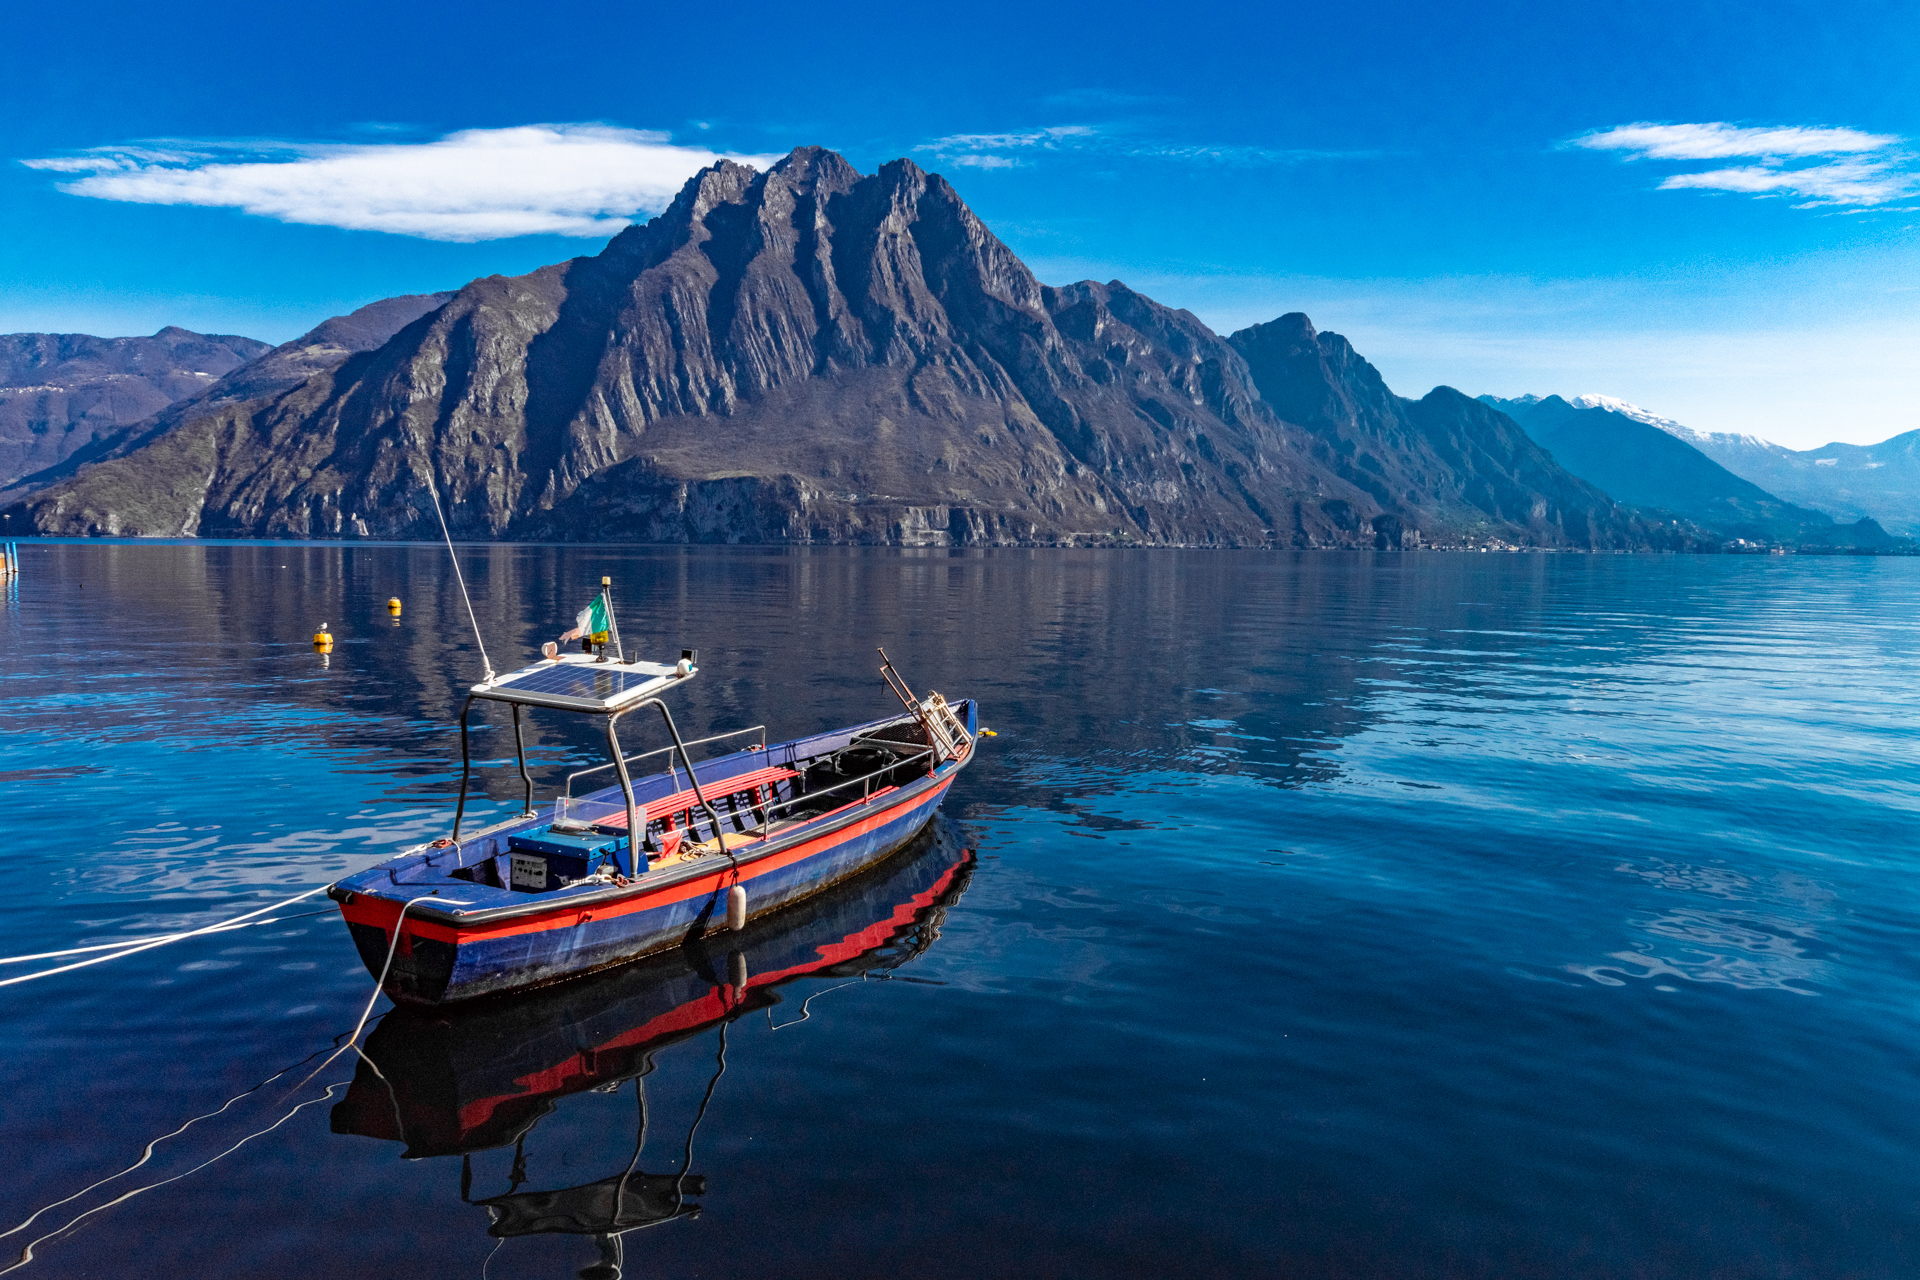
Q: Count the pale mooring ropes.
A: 3